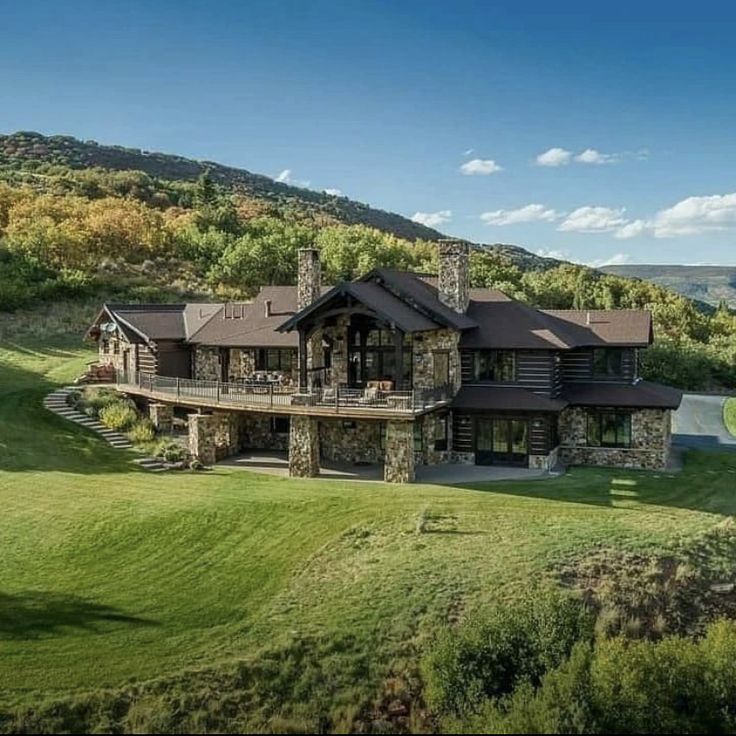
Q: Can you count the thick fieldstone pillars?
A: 4